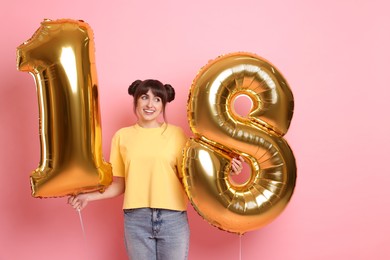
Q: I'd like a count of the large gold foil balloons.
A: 2